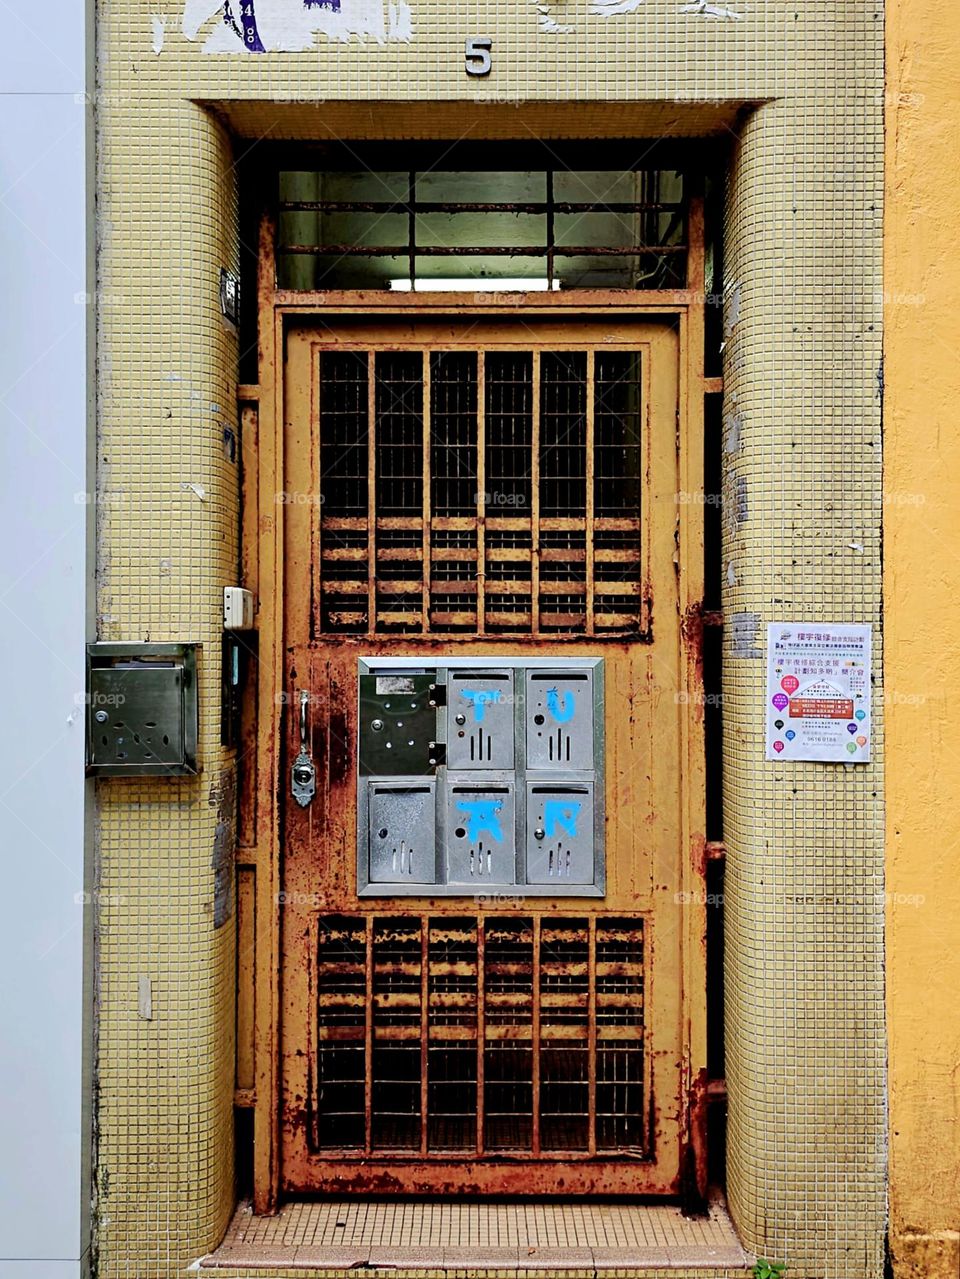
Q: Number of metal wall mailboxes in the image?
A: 7